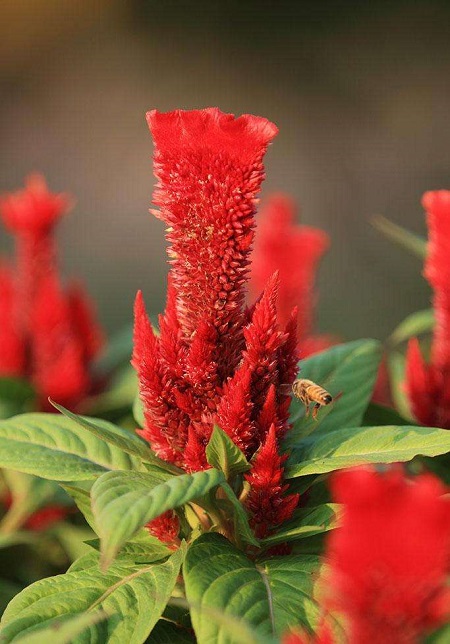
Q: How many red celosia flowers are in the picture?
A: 5